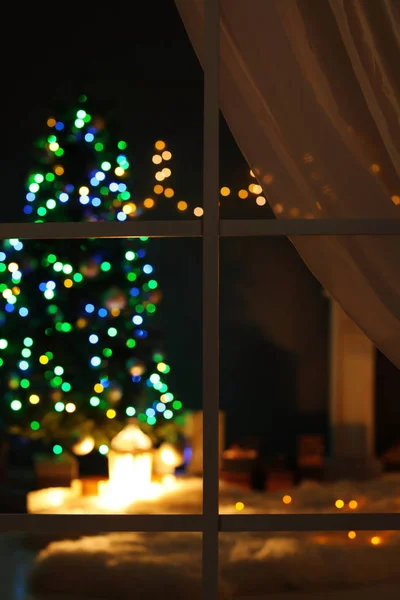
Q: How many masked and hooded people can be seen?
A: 0